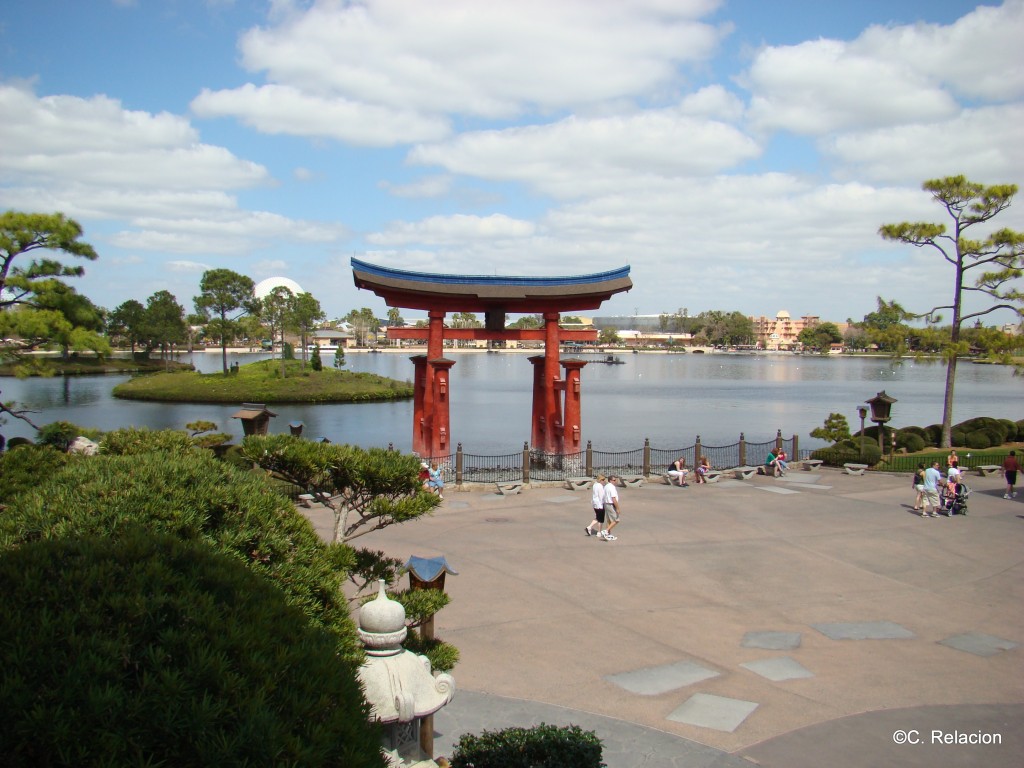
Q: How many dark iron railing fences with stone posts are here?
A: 1